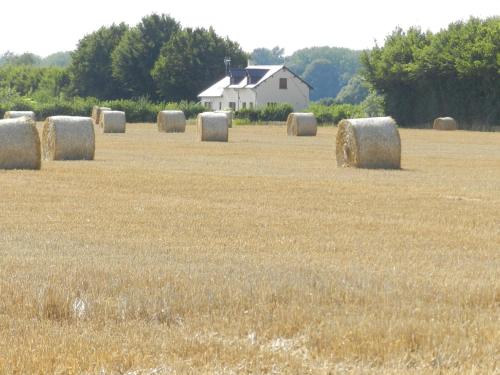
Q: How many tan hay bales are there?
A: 11